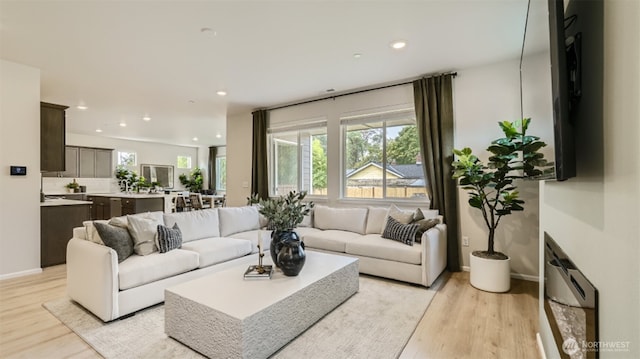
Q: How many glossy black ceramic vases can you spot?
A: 2